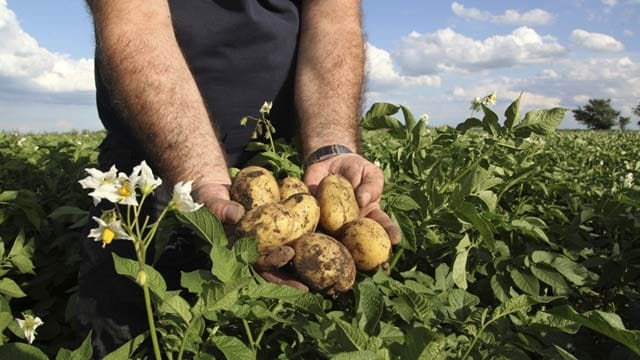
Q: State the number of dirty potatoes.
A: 7